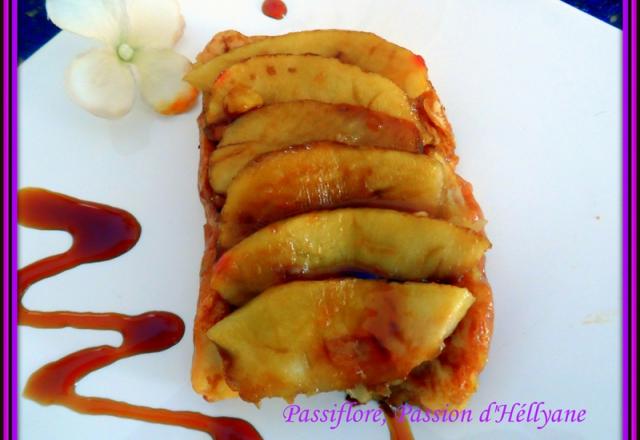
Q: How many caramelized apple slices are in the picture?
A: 6